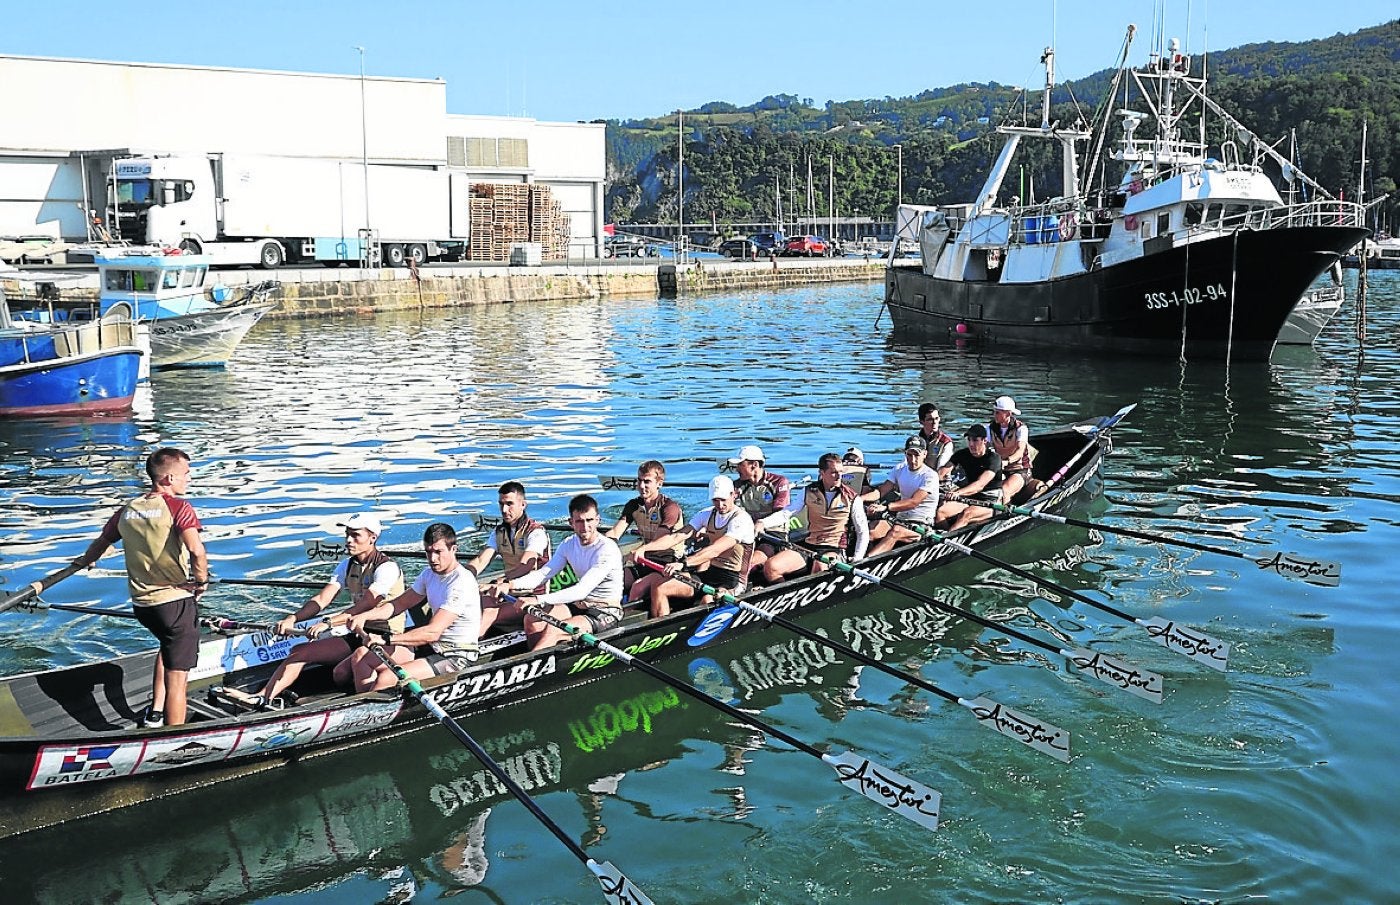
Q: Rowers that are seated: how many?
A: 13